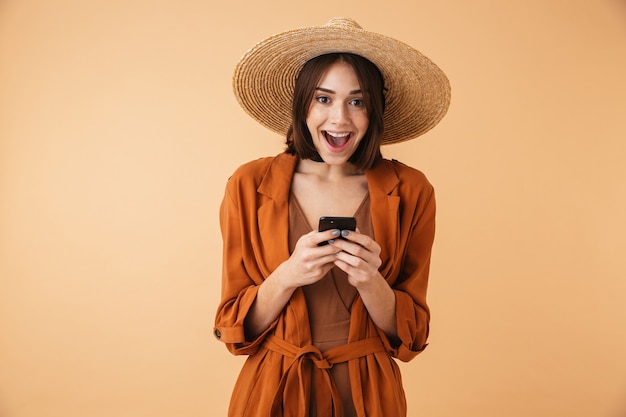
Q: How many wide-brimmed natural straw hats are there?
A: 1